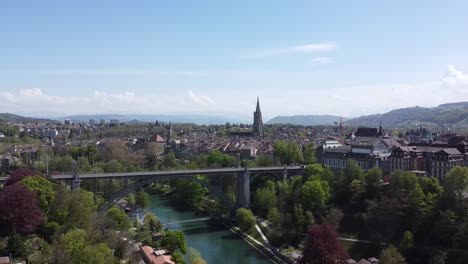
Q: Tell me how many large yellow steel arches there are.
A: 0